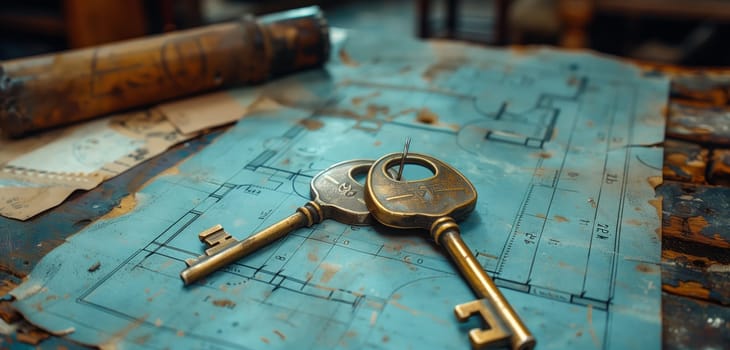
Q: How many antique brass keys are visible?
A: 2